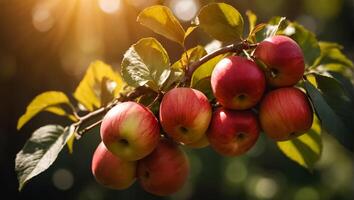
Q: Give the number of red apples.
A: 8